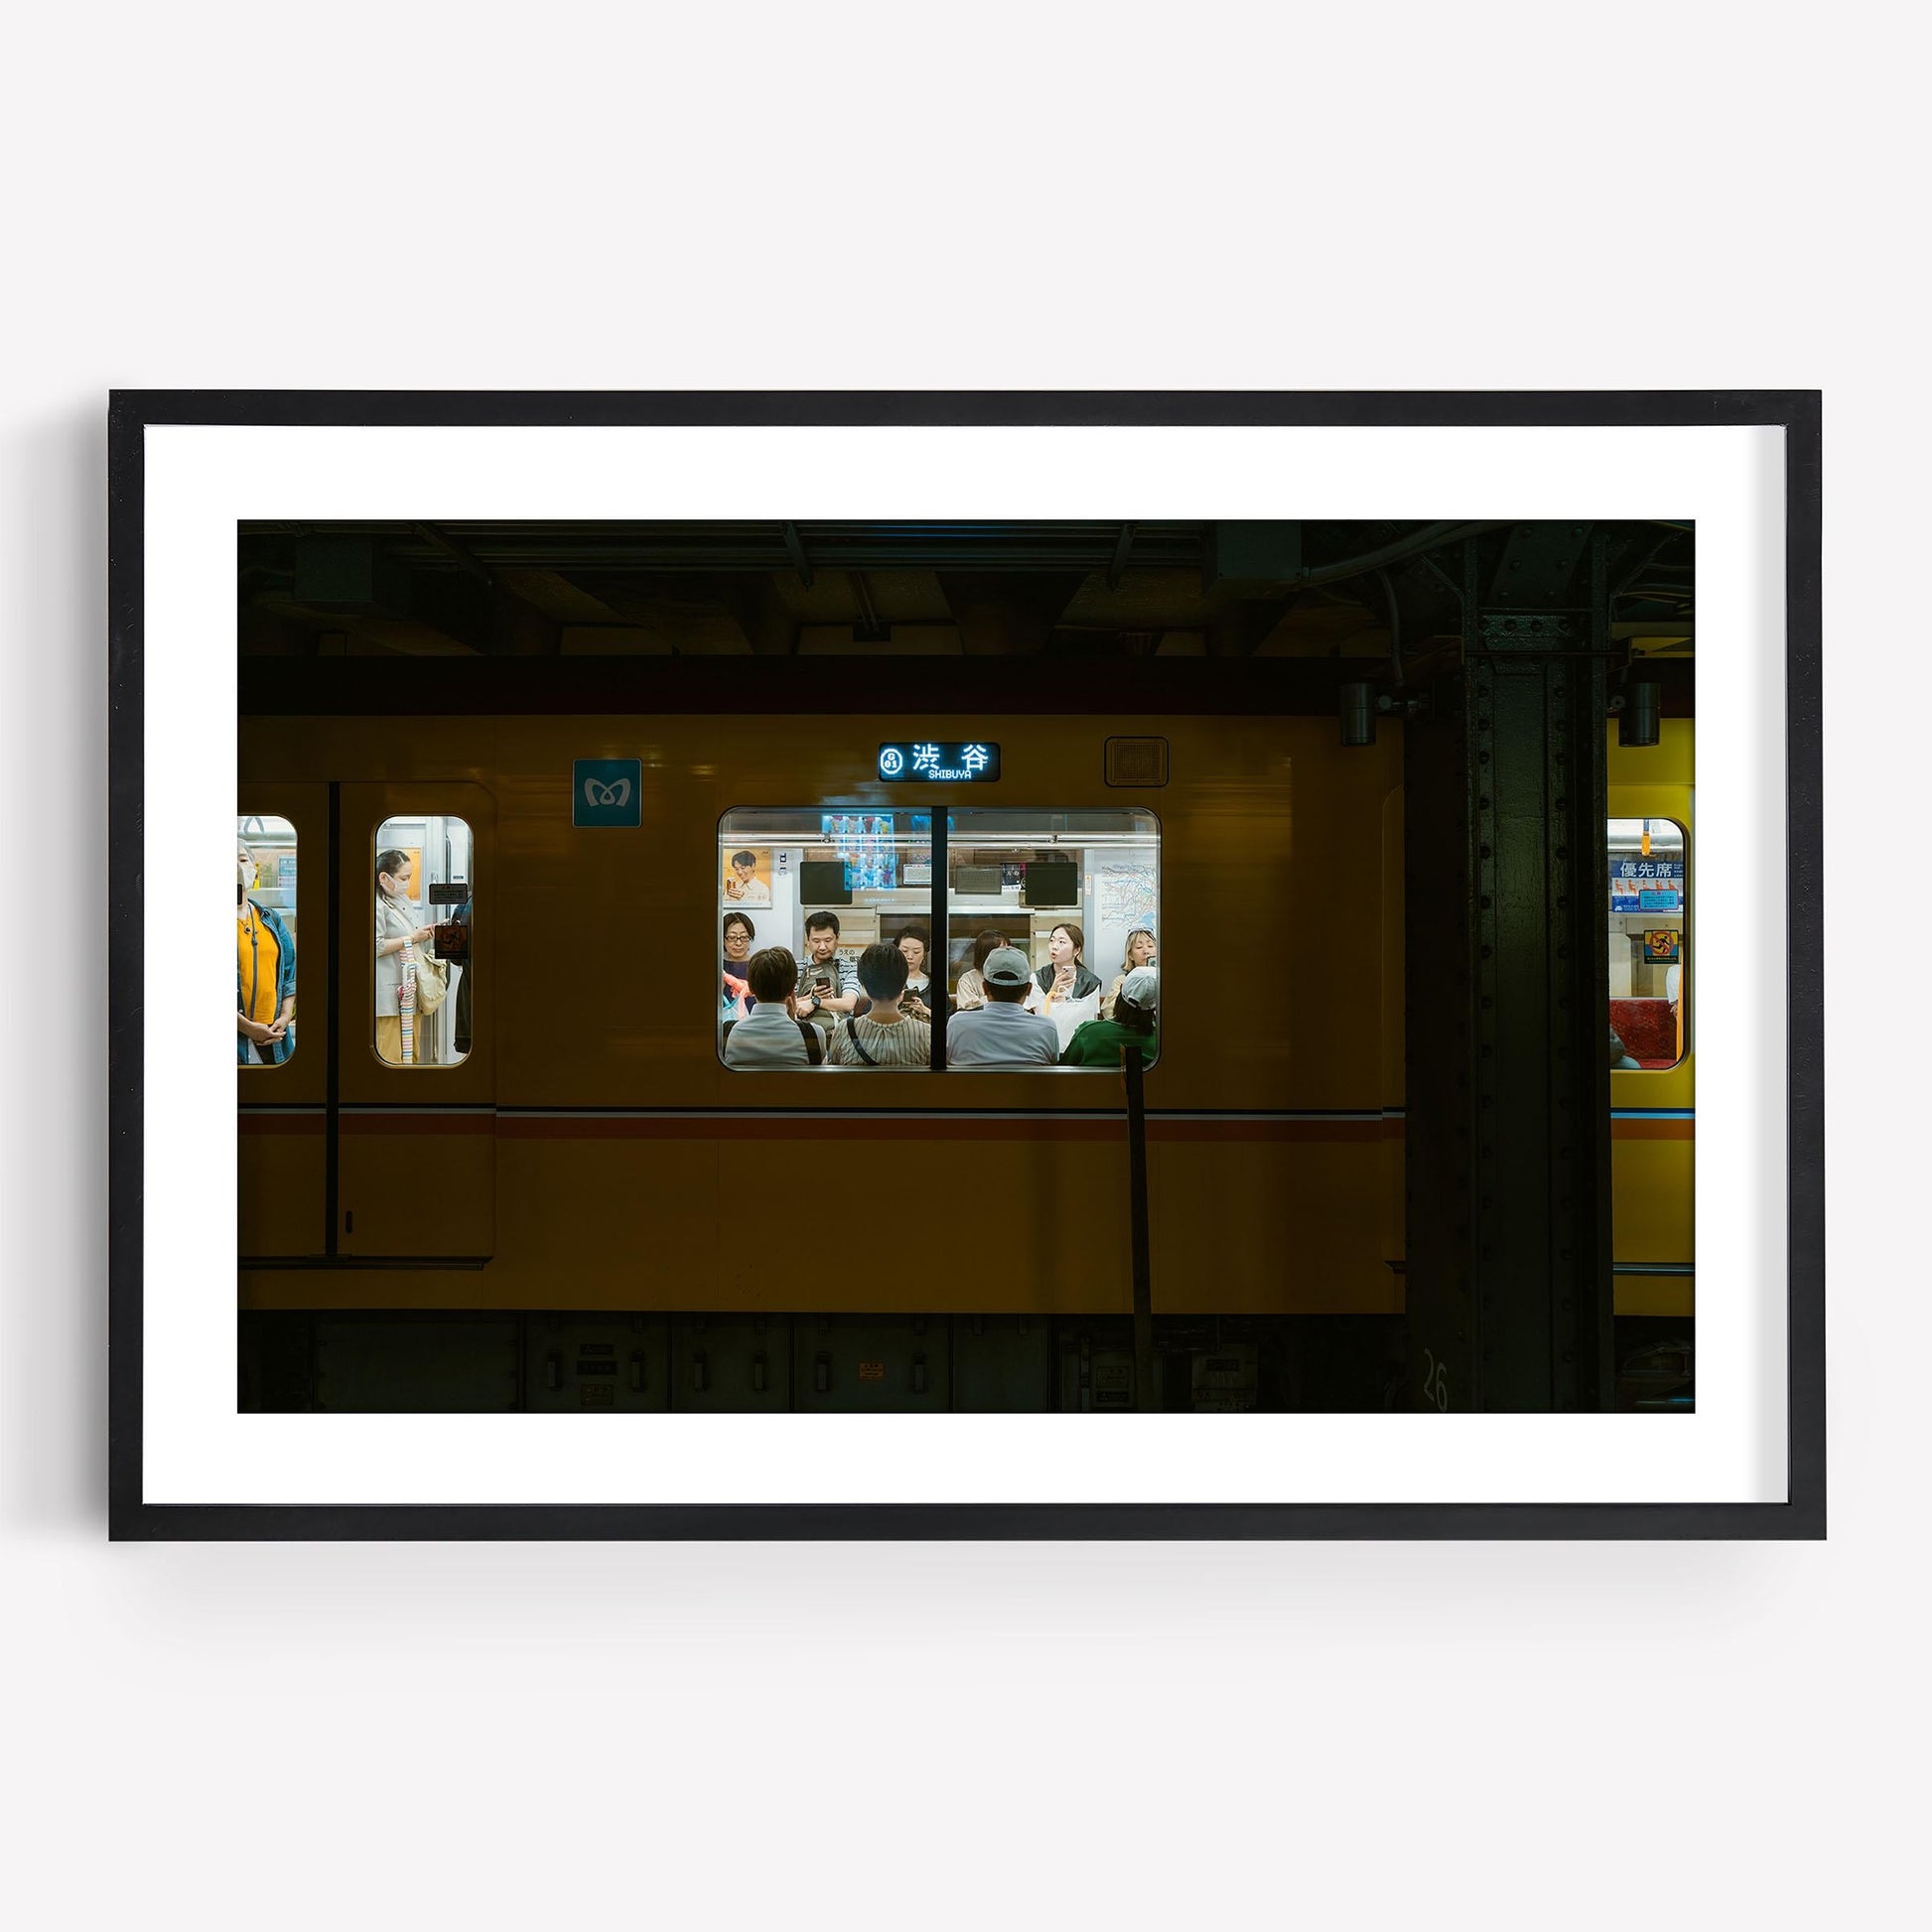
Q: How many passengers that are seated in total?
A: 10